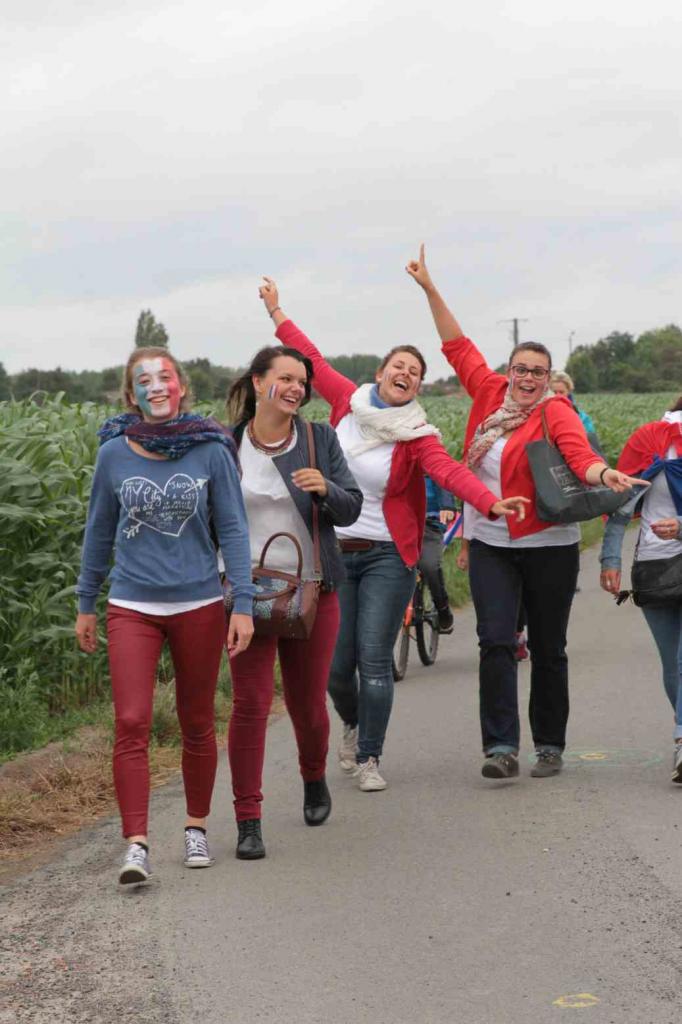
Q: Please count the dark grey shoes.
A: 2